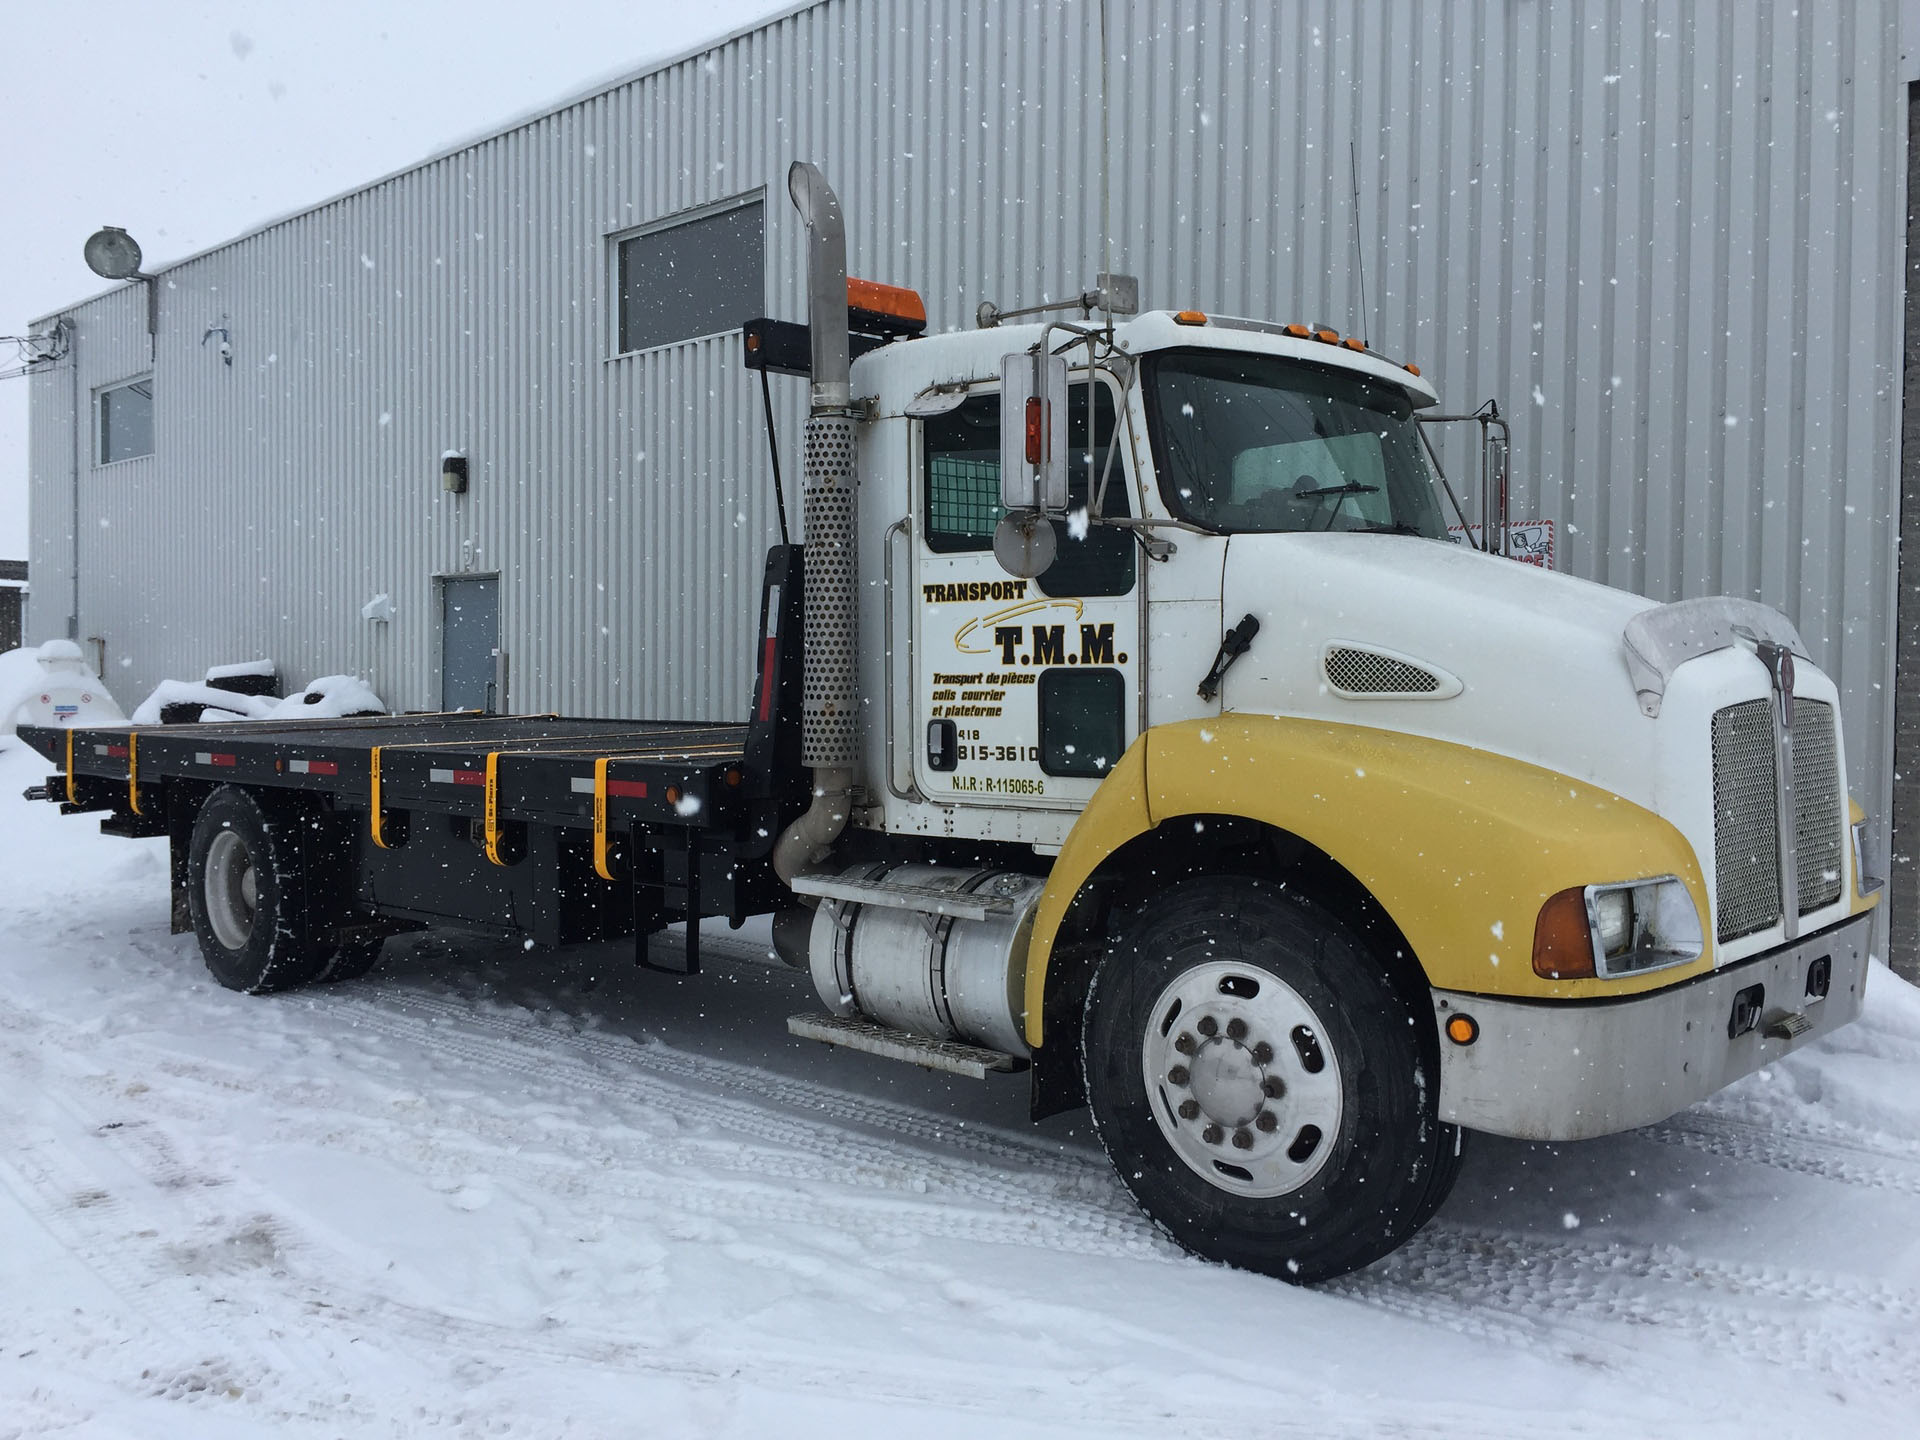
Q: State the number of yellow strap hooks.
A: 5